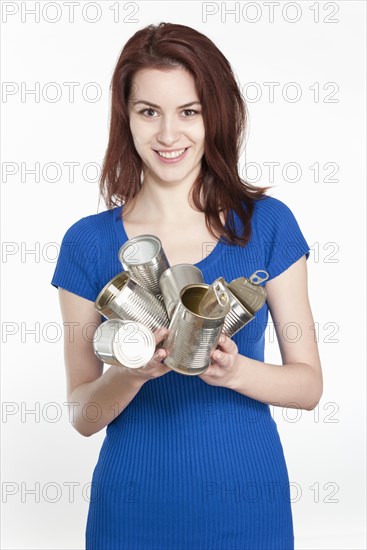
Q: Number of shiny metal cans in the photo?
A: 6